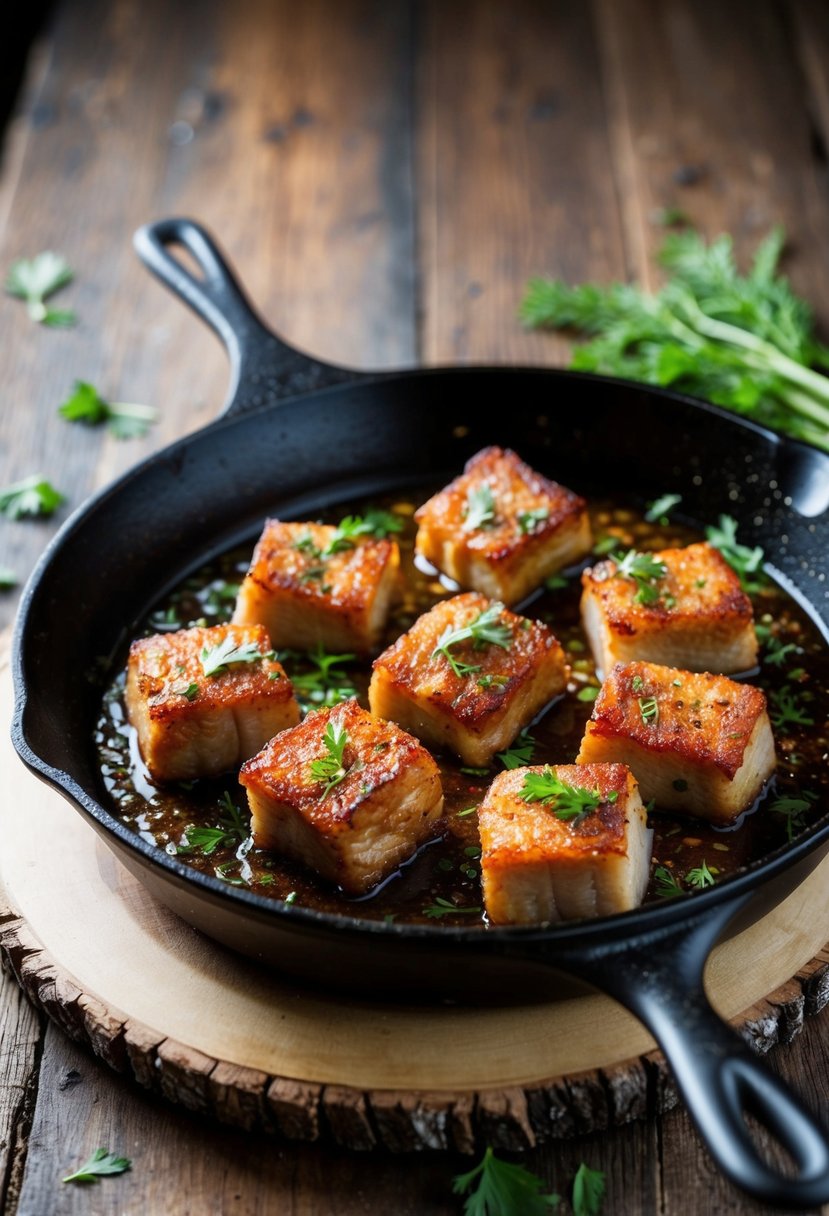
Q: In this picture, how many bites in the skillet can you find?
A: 8